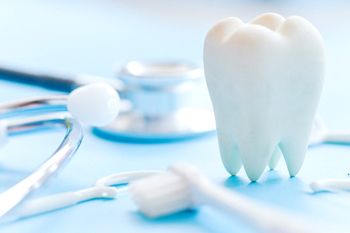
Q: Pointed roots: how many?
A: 4